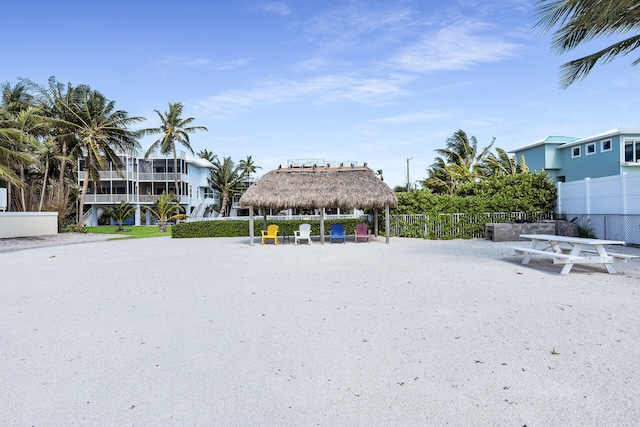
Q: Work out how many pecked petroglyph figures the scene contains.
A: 0